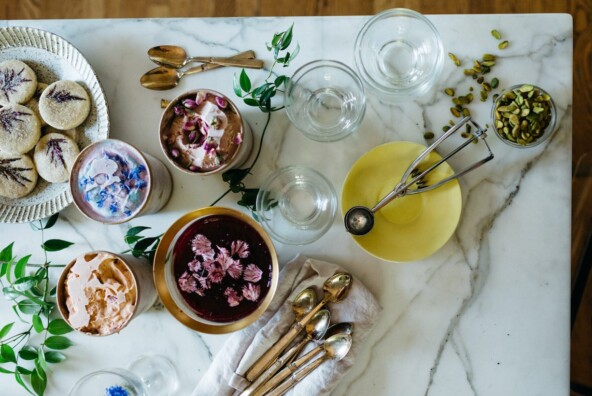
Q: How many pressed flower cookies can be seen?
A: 5